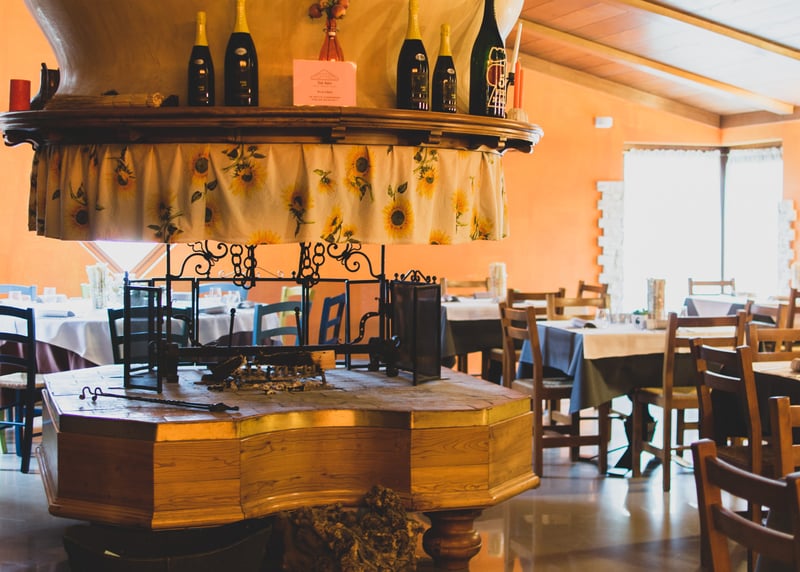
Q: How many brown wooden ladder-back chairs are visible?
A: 13